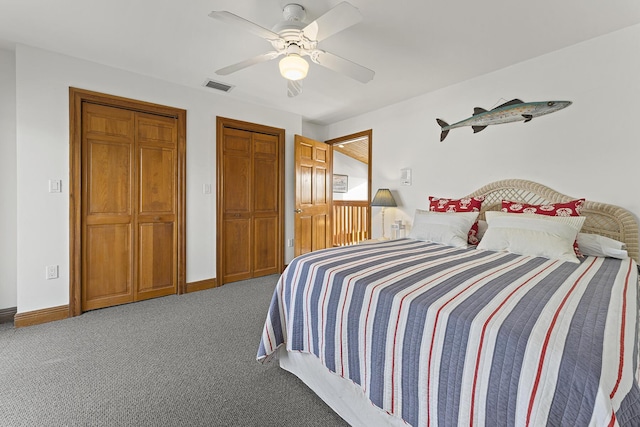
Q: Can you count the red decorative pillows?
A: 2